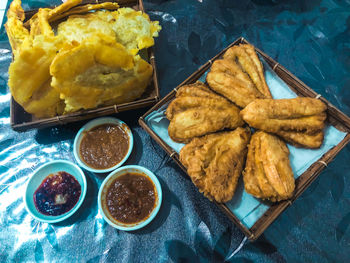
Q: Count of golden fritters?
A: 5